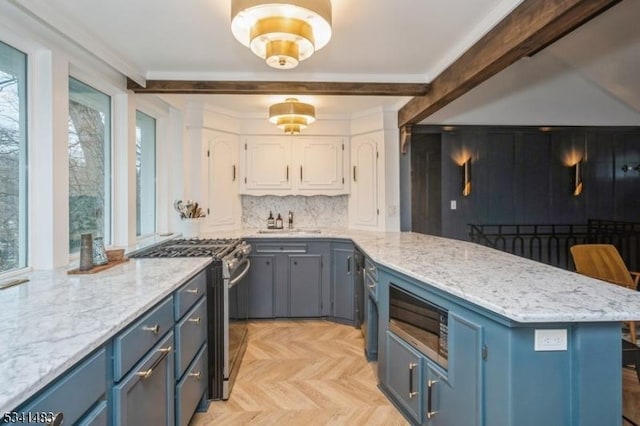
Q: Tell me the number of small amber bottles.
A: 2